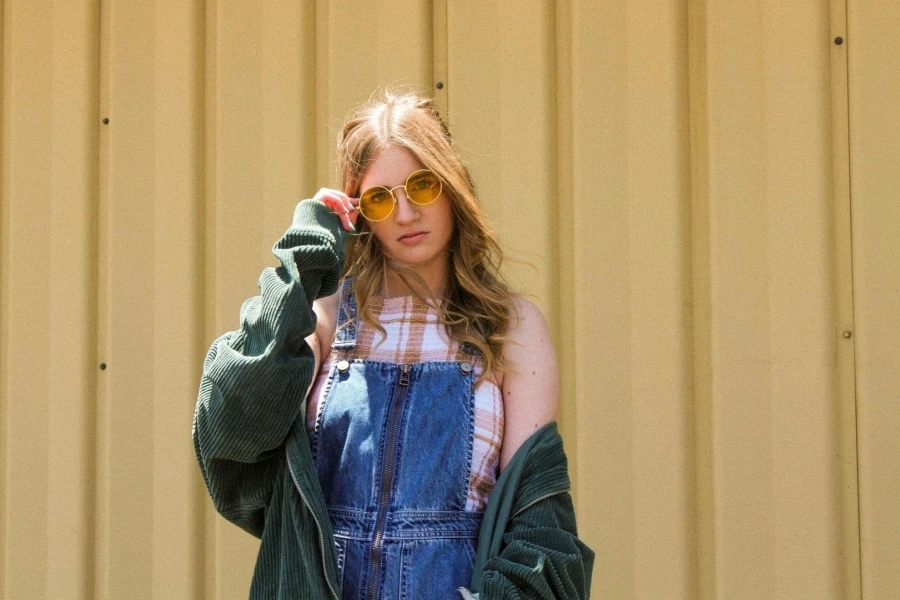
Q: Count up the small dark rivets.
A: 5